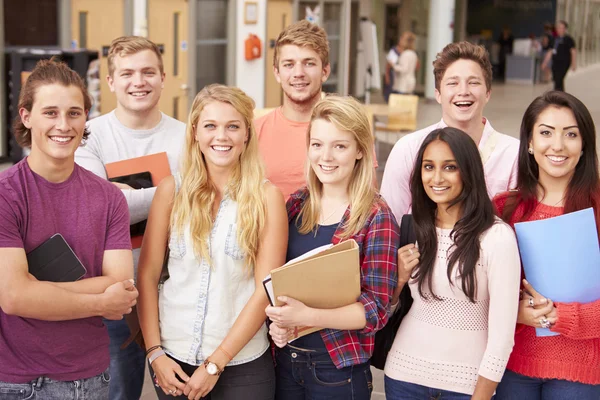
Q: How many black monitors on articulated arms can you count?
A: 0